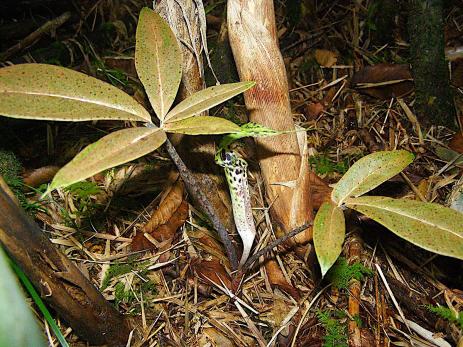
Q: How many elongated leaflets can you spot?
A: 8